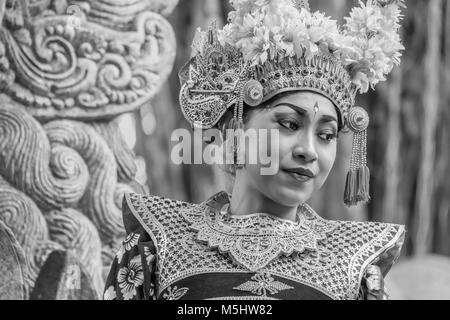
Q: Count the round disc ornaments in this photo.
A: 2